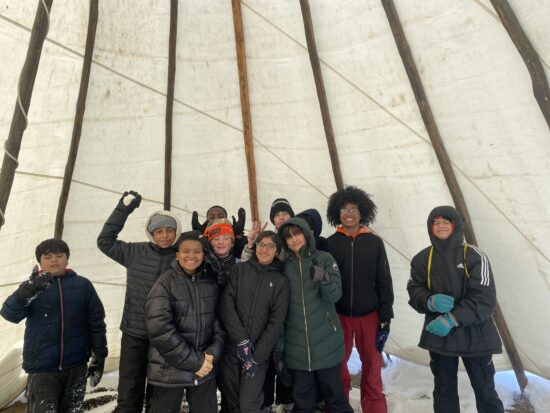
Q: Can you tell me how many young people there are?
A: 11